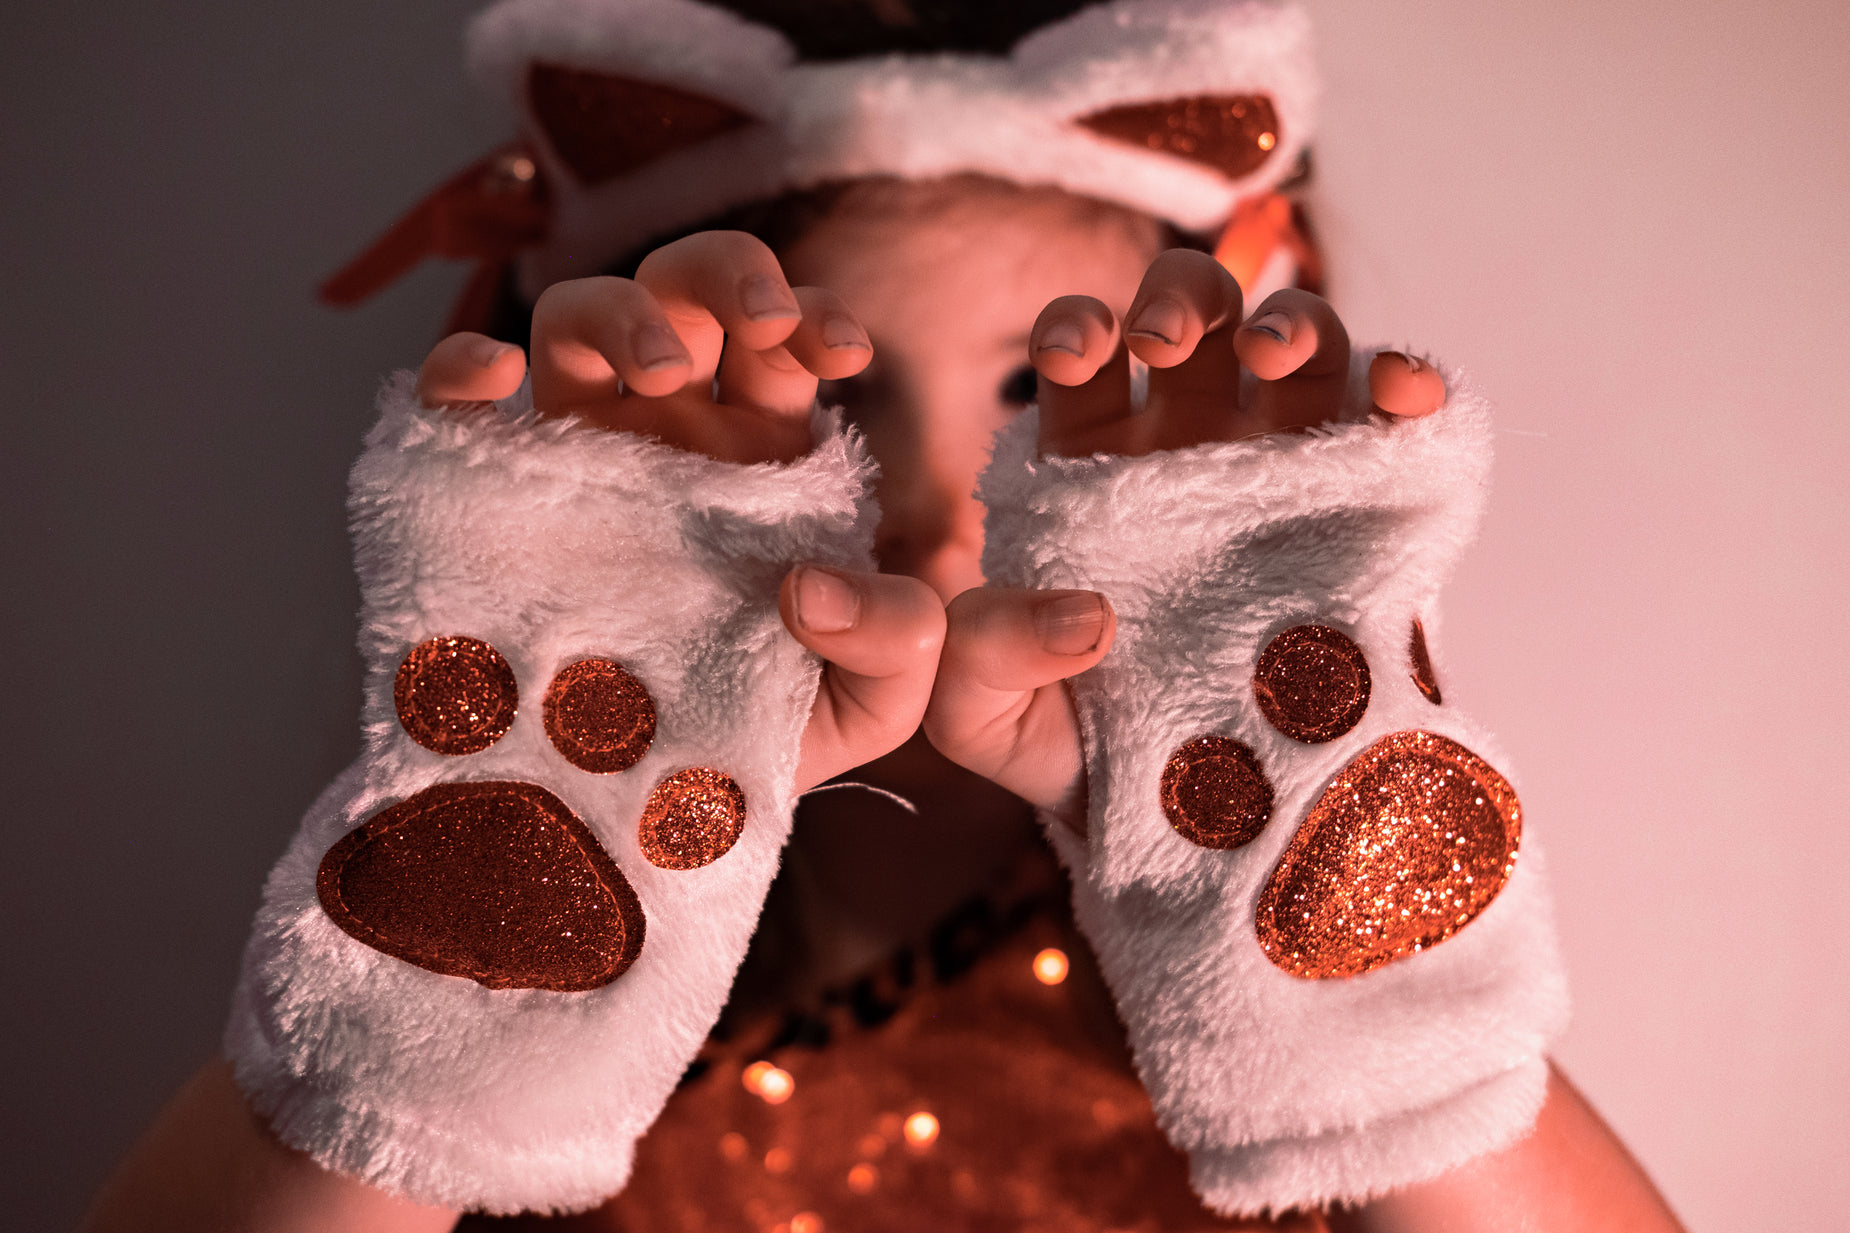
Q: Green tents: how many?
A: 0